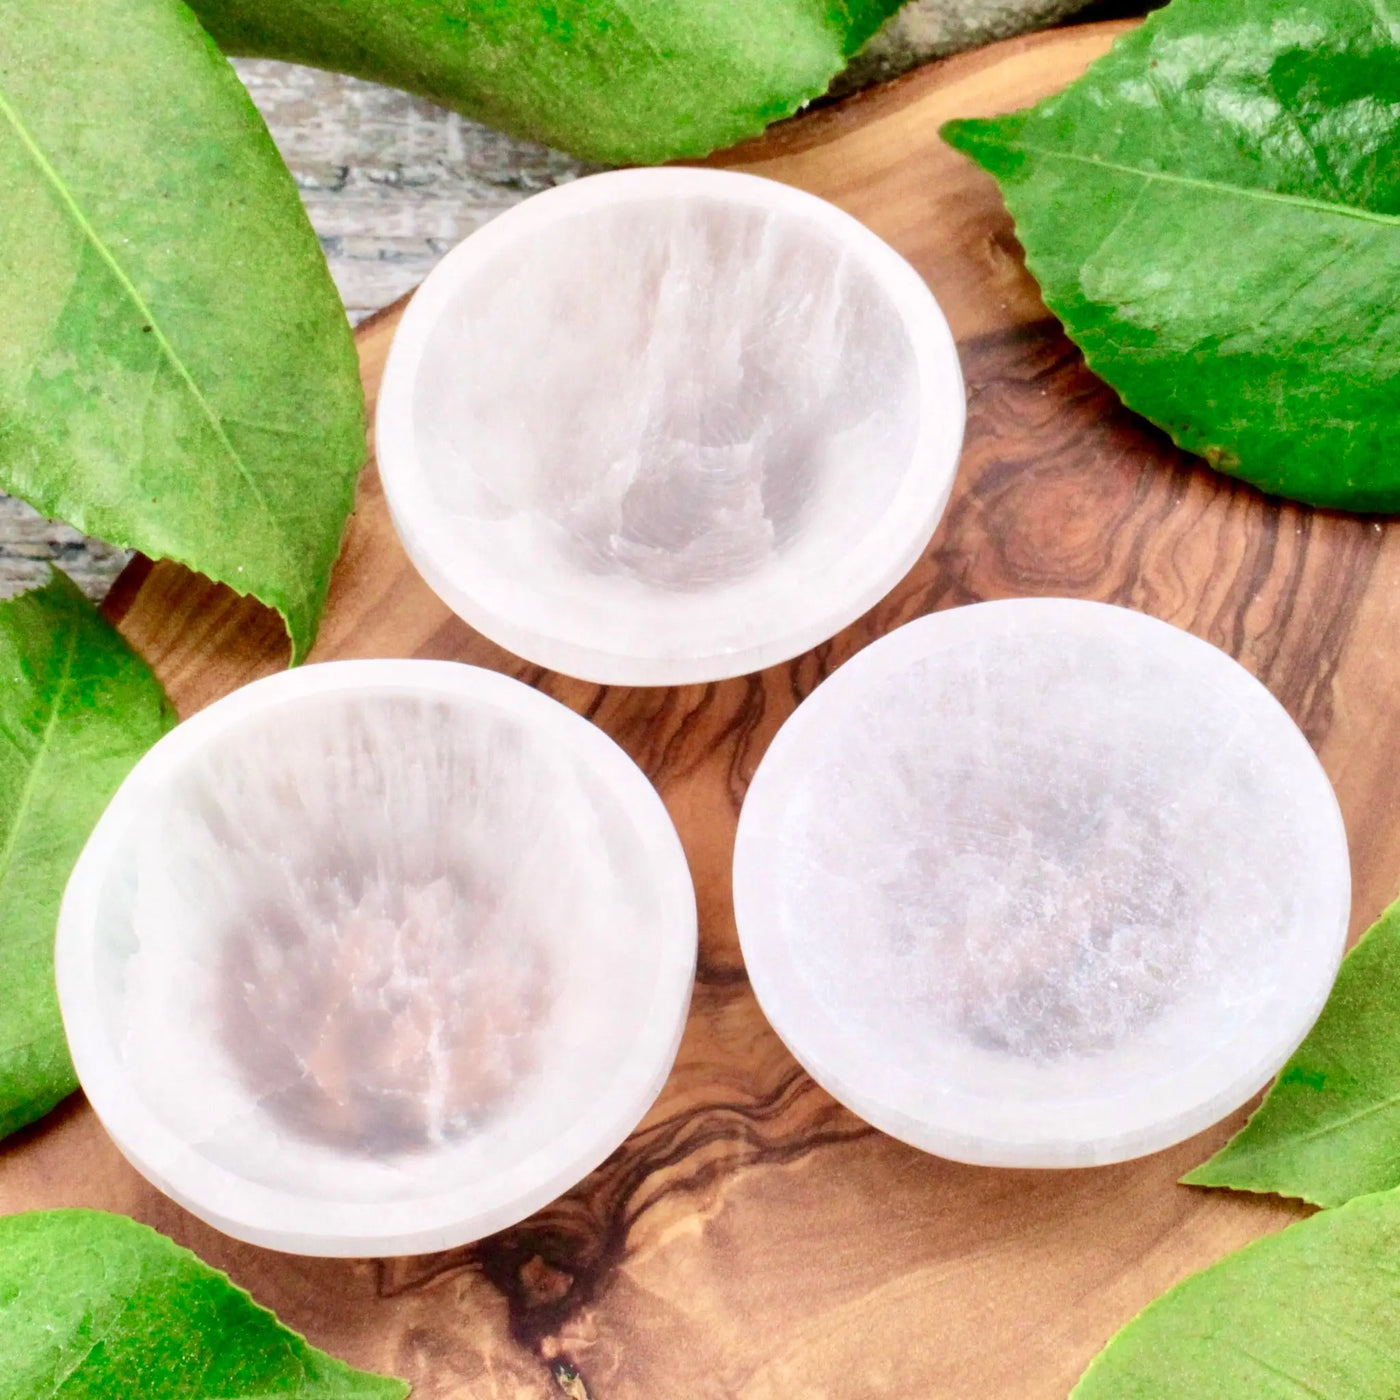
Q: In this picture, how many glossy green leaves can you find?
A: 7